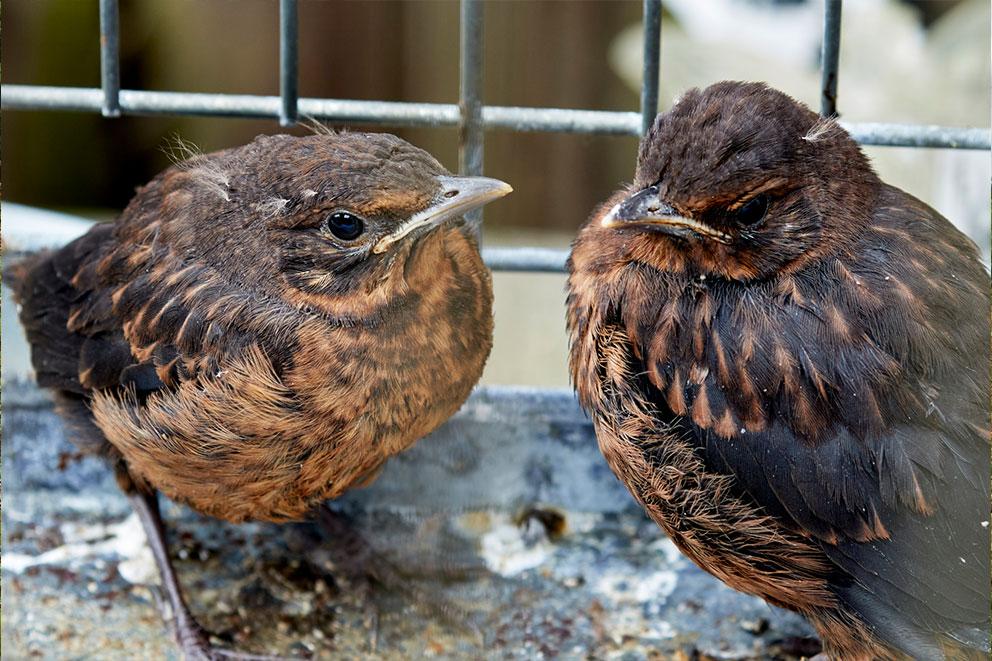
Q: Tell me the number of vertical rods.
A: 5